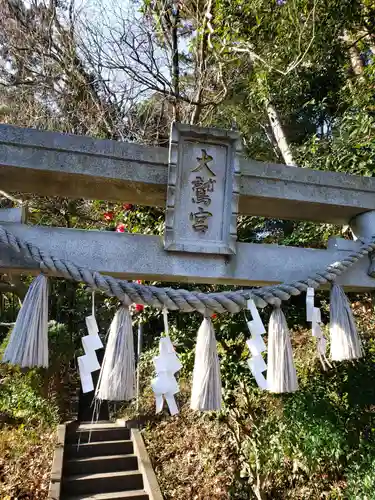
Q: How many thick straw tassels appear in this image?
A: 5